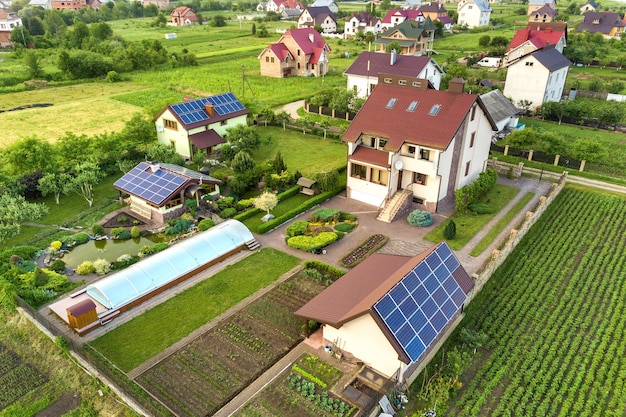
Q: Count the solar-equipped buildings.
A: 3